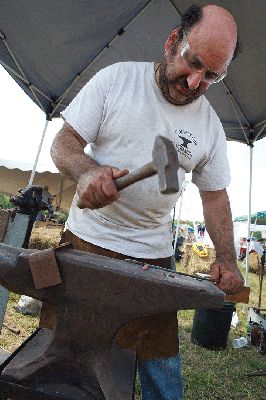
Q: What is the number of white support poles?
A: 3